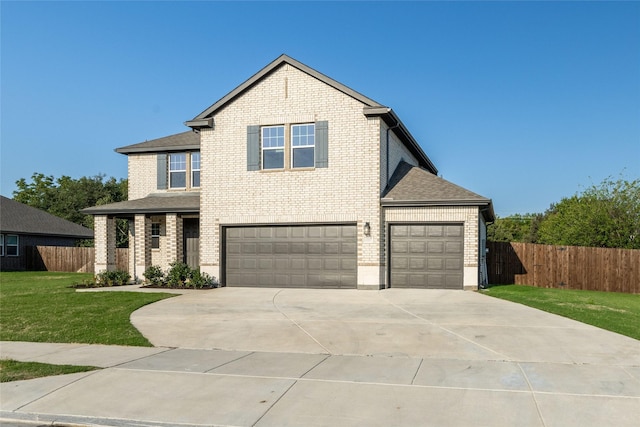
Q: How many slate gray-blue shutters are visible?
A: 3